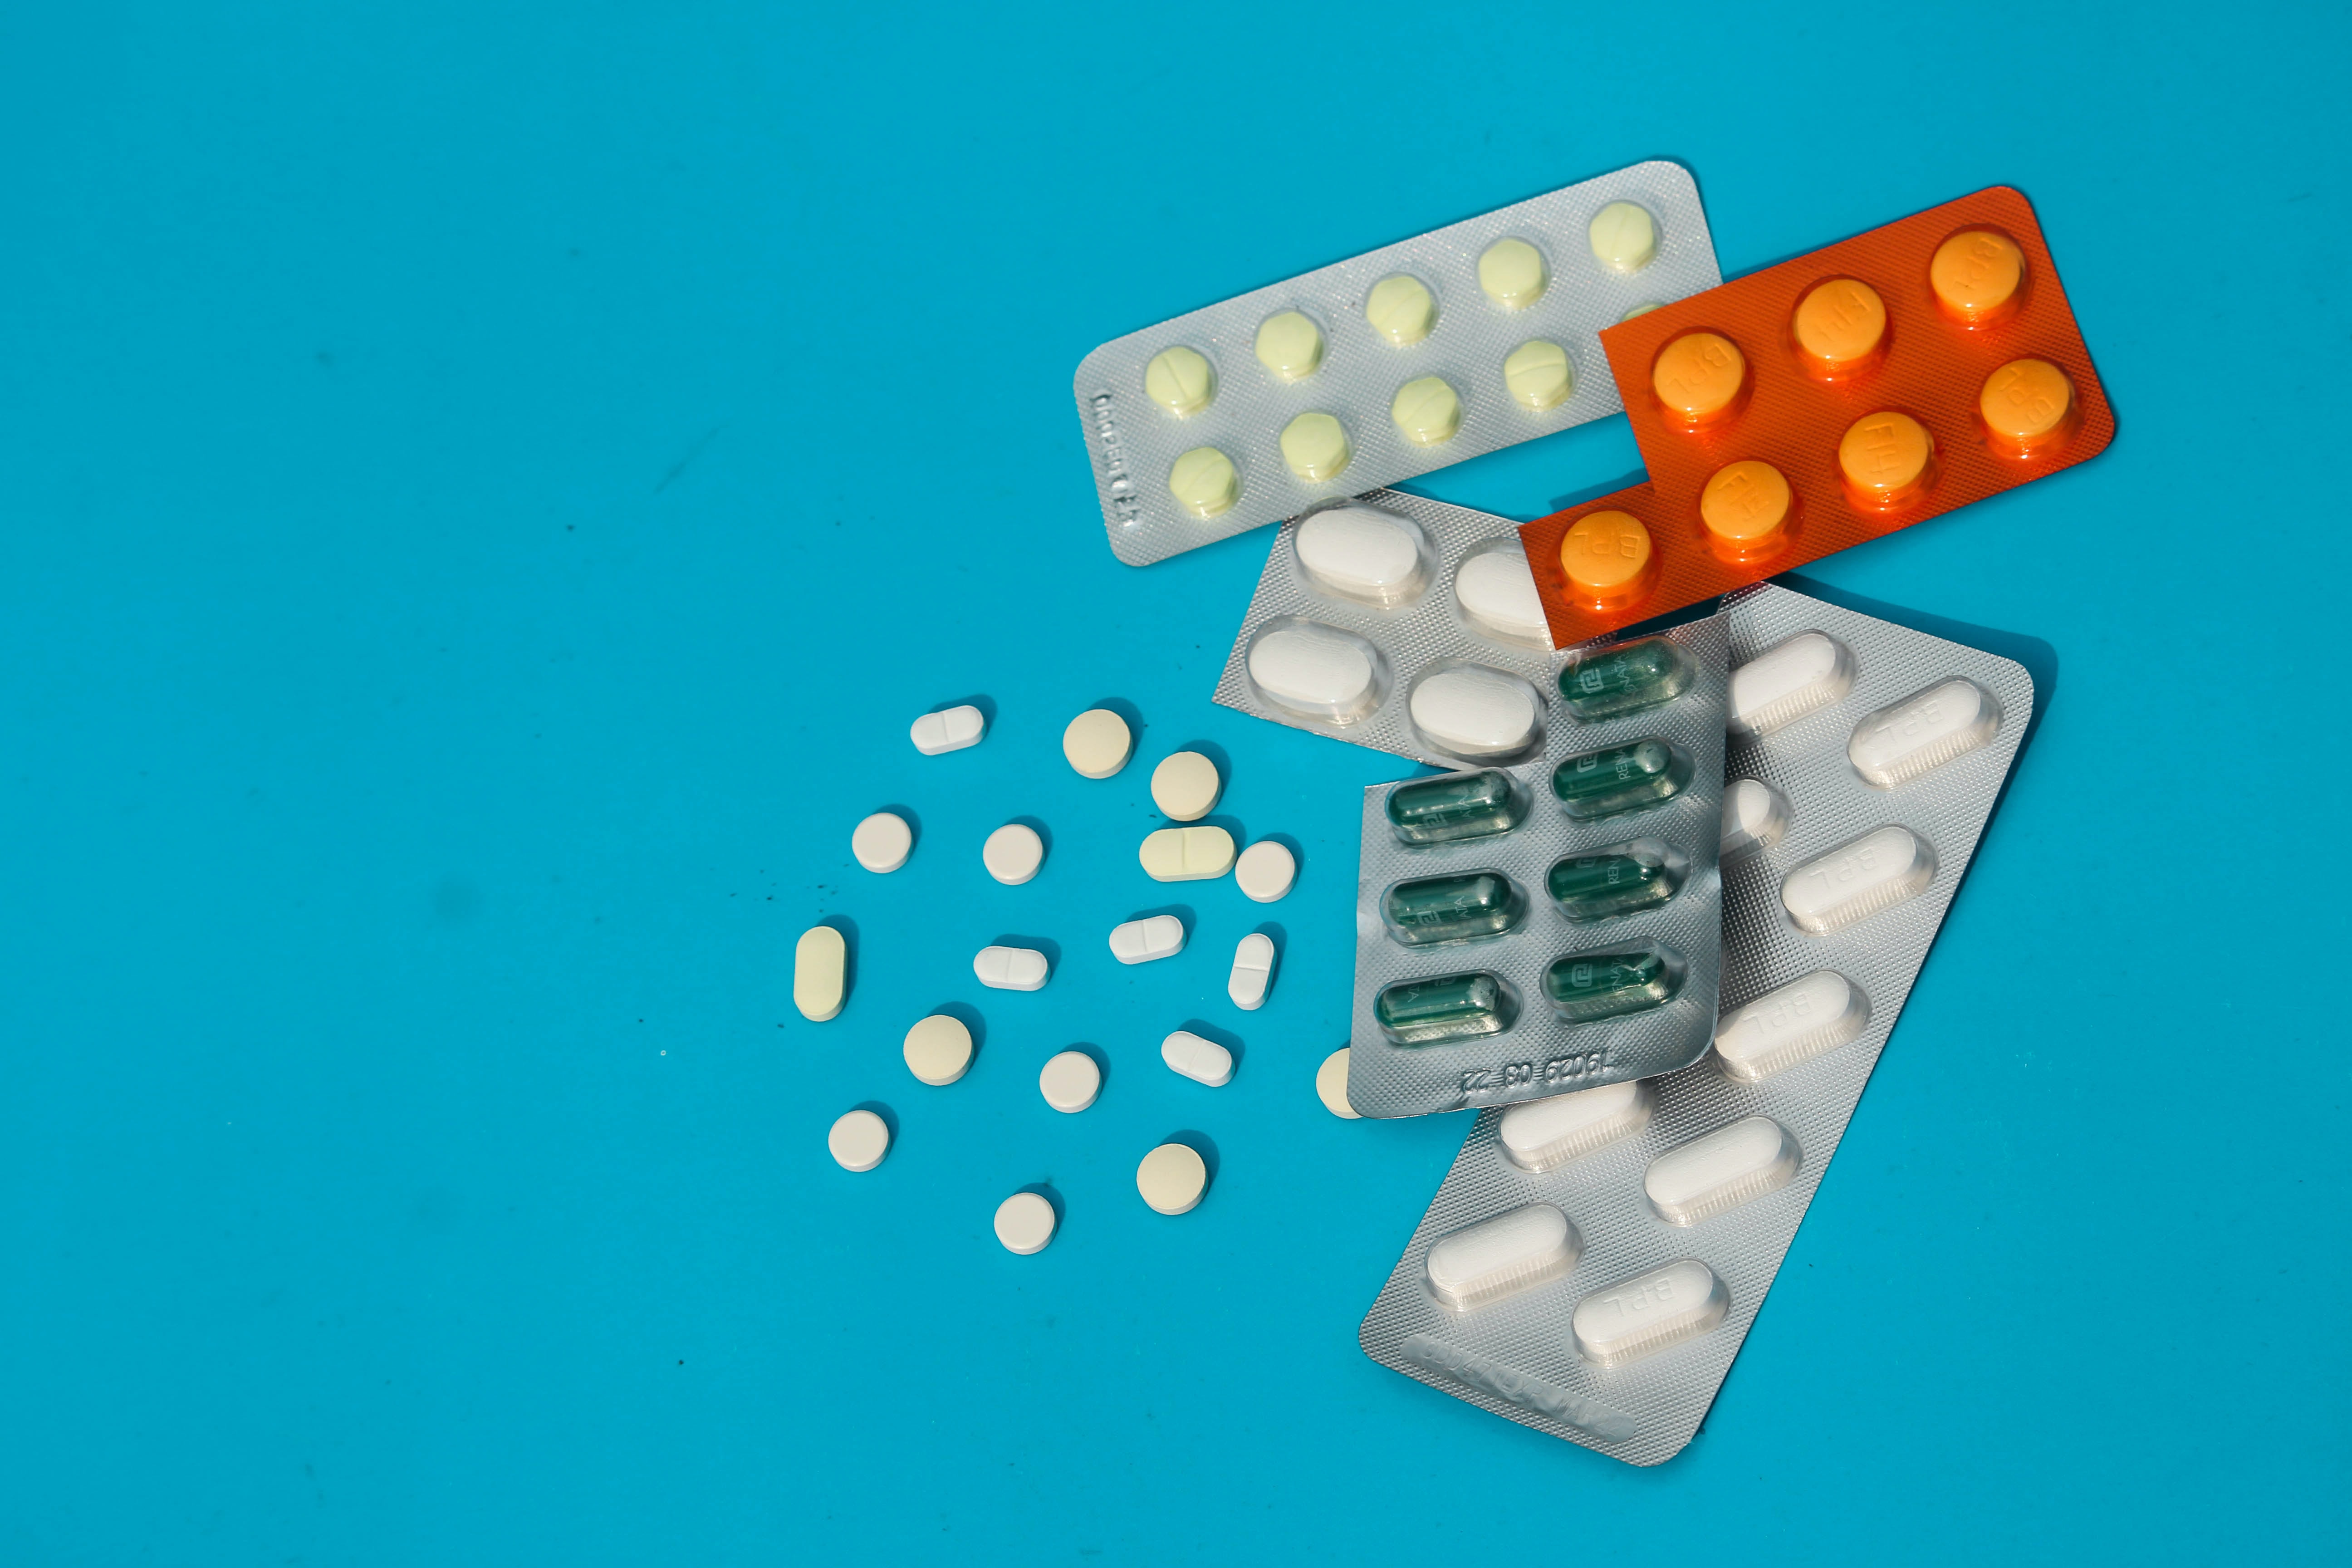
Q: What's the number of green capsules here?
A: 7